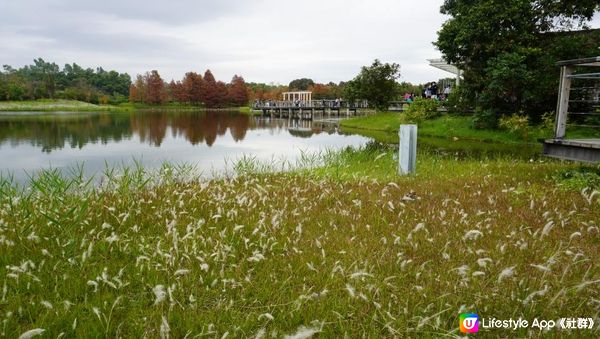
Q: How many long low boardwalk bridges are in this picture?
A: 1